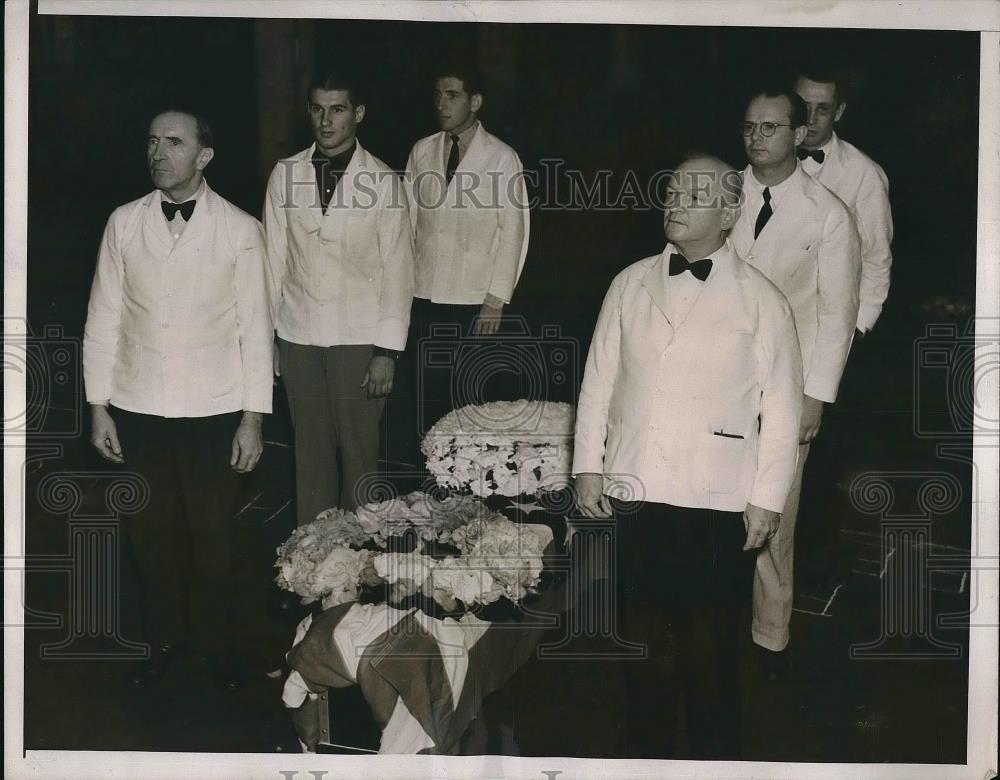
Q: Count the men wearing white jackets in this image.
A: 6